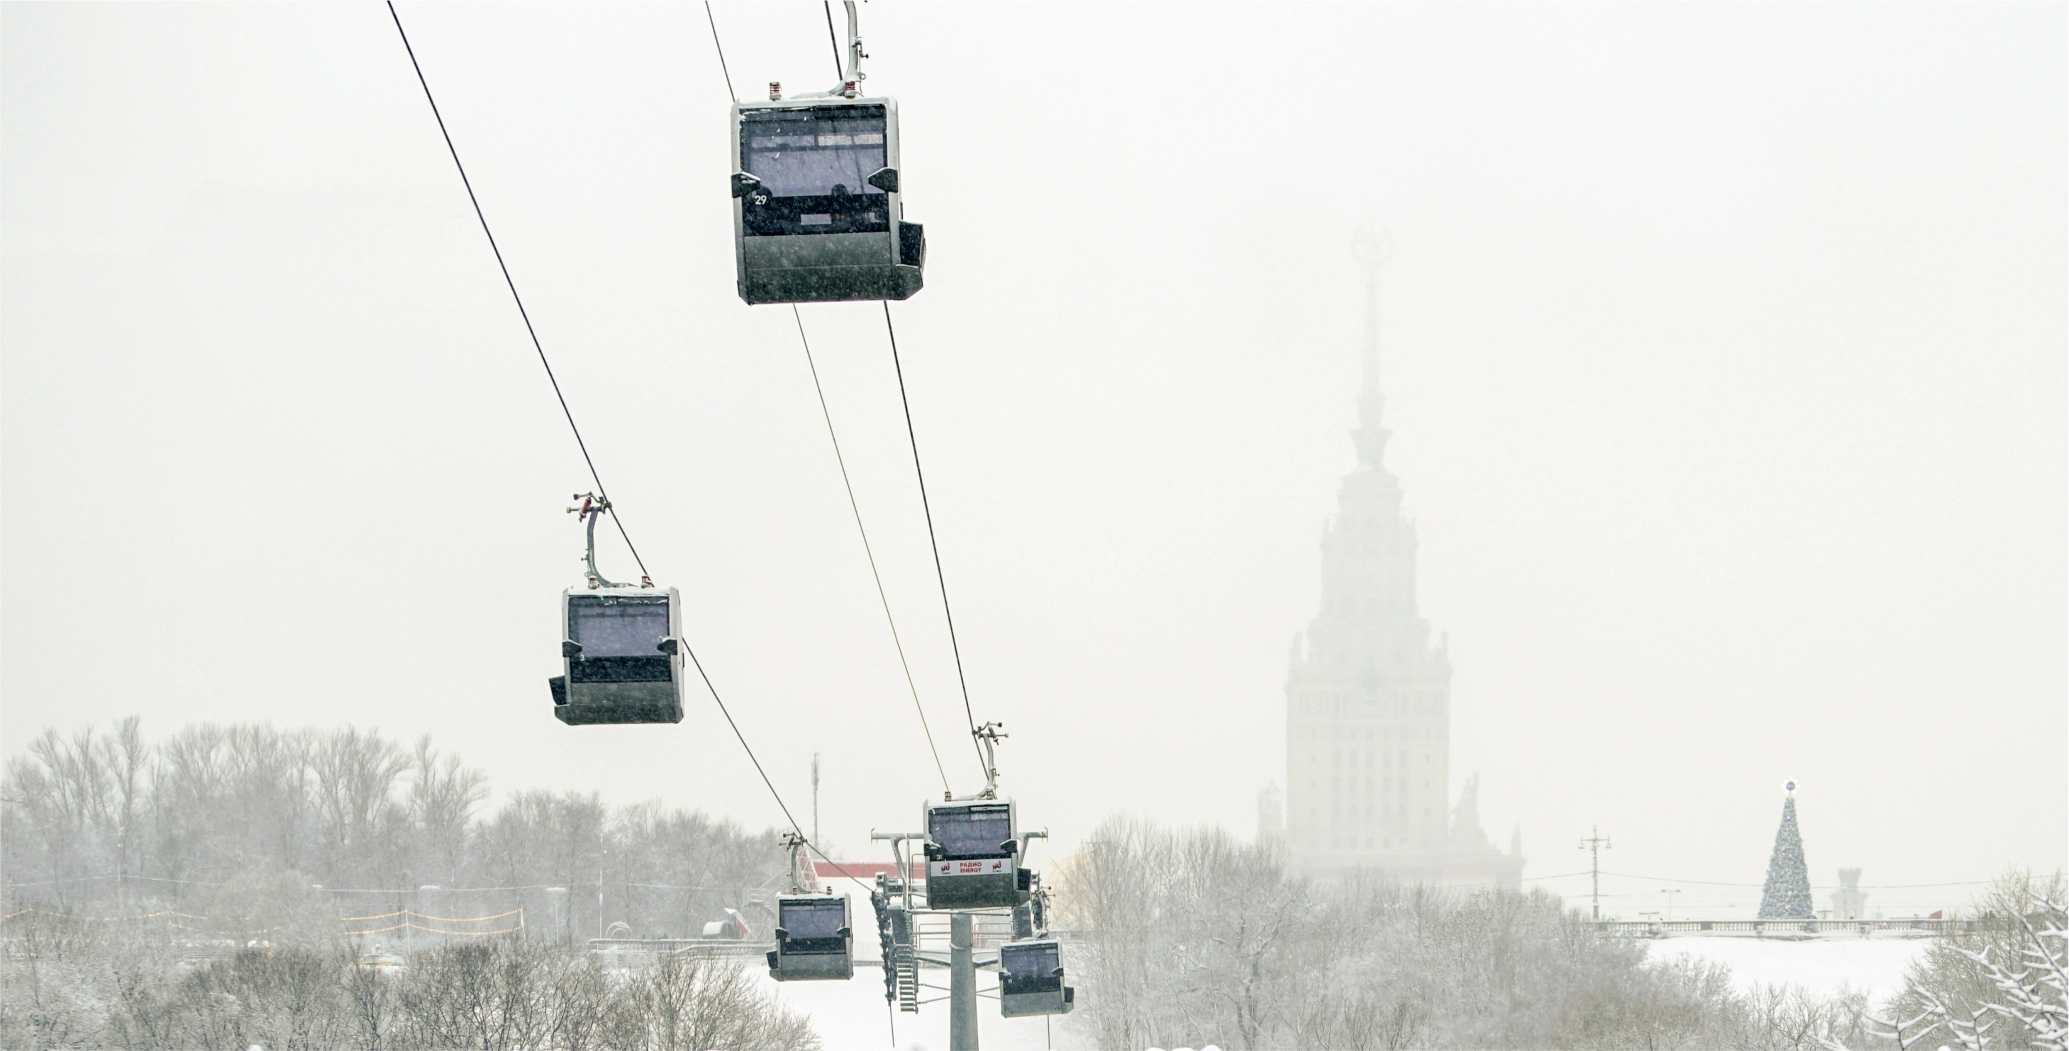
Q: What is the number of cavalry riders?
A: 0